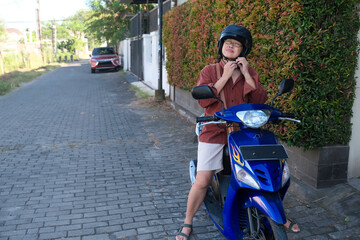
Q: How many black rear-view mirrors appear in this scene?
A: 2